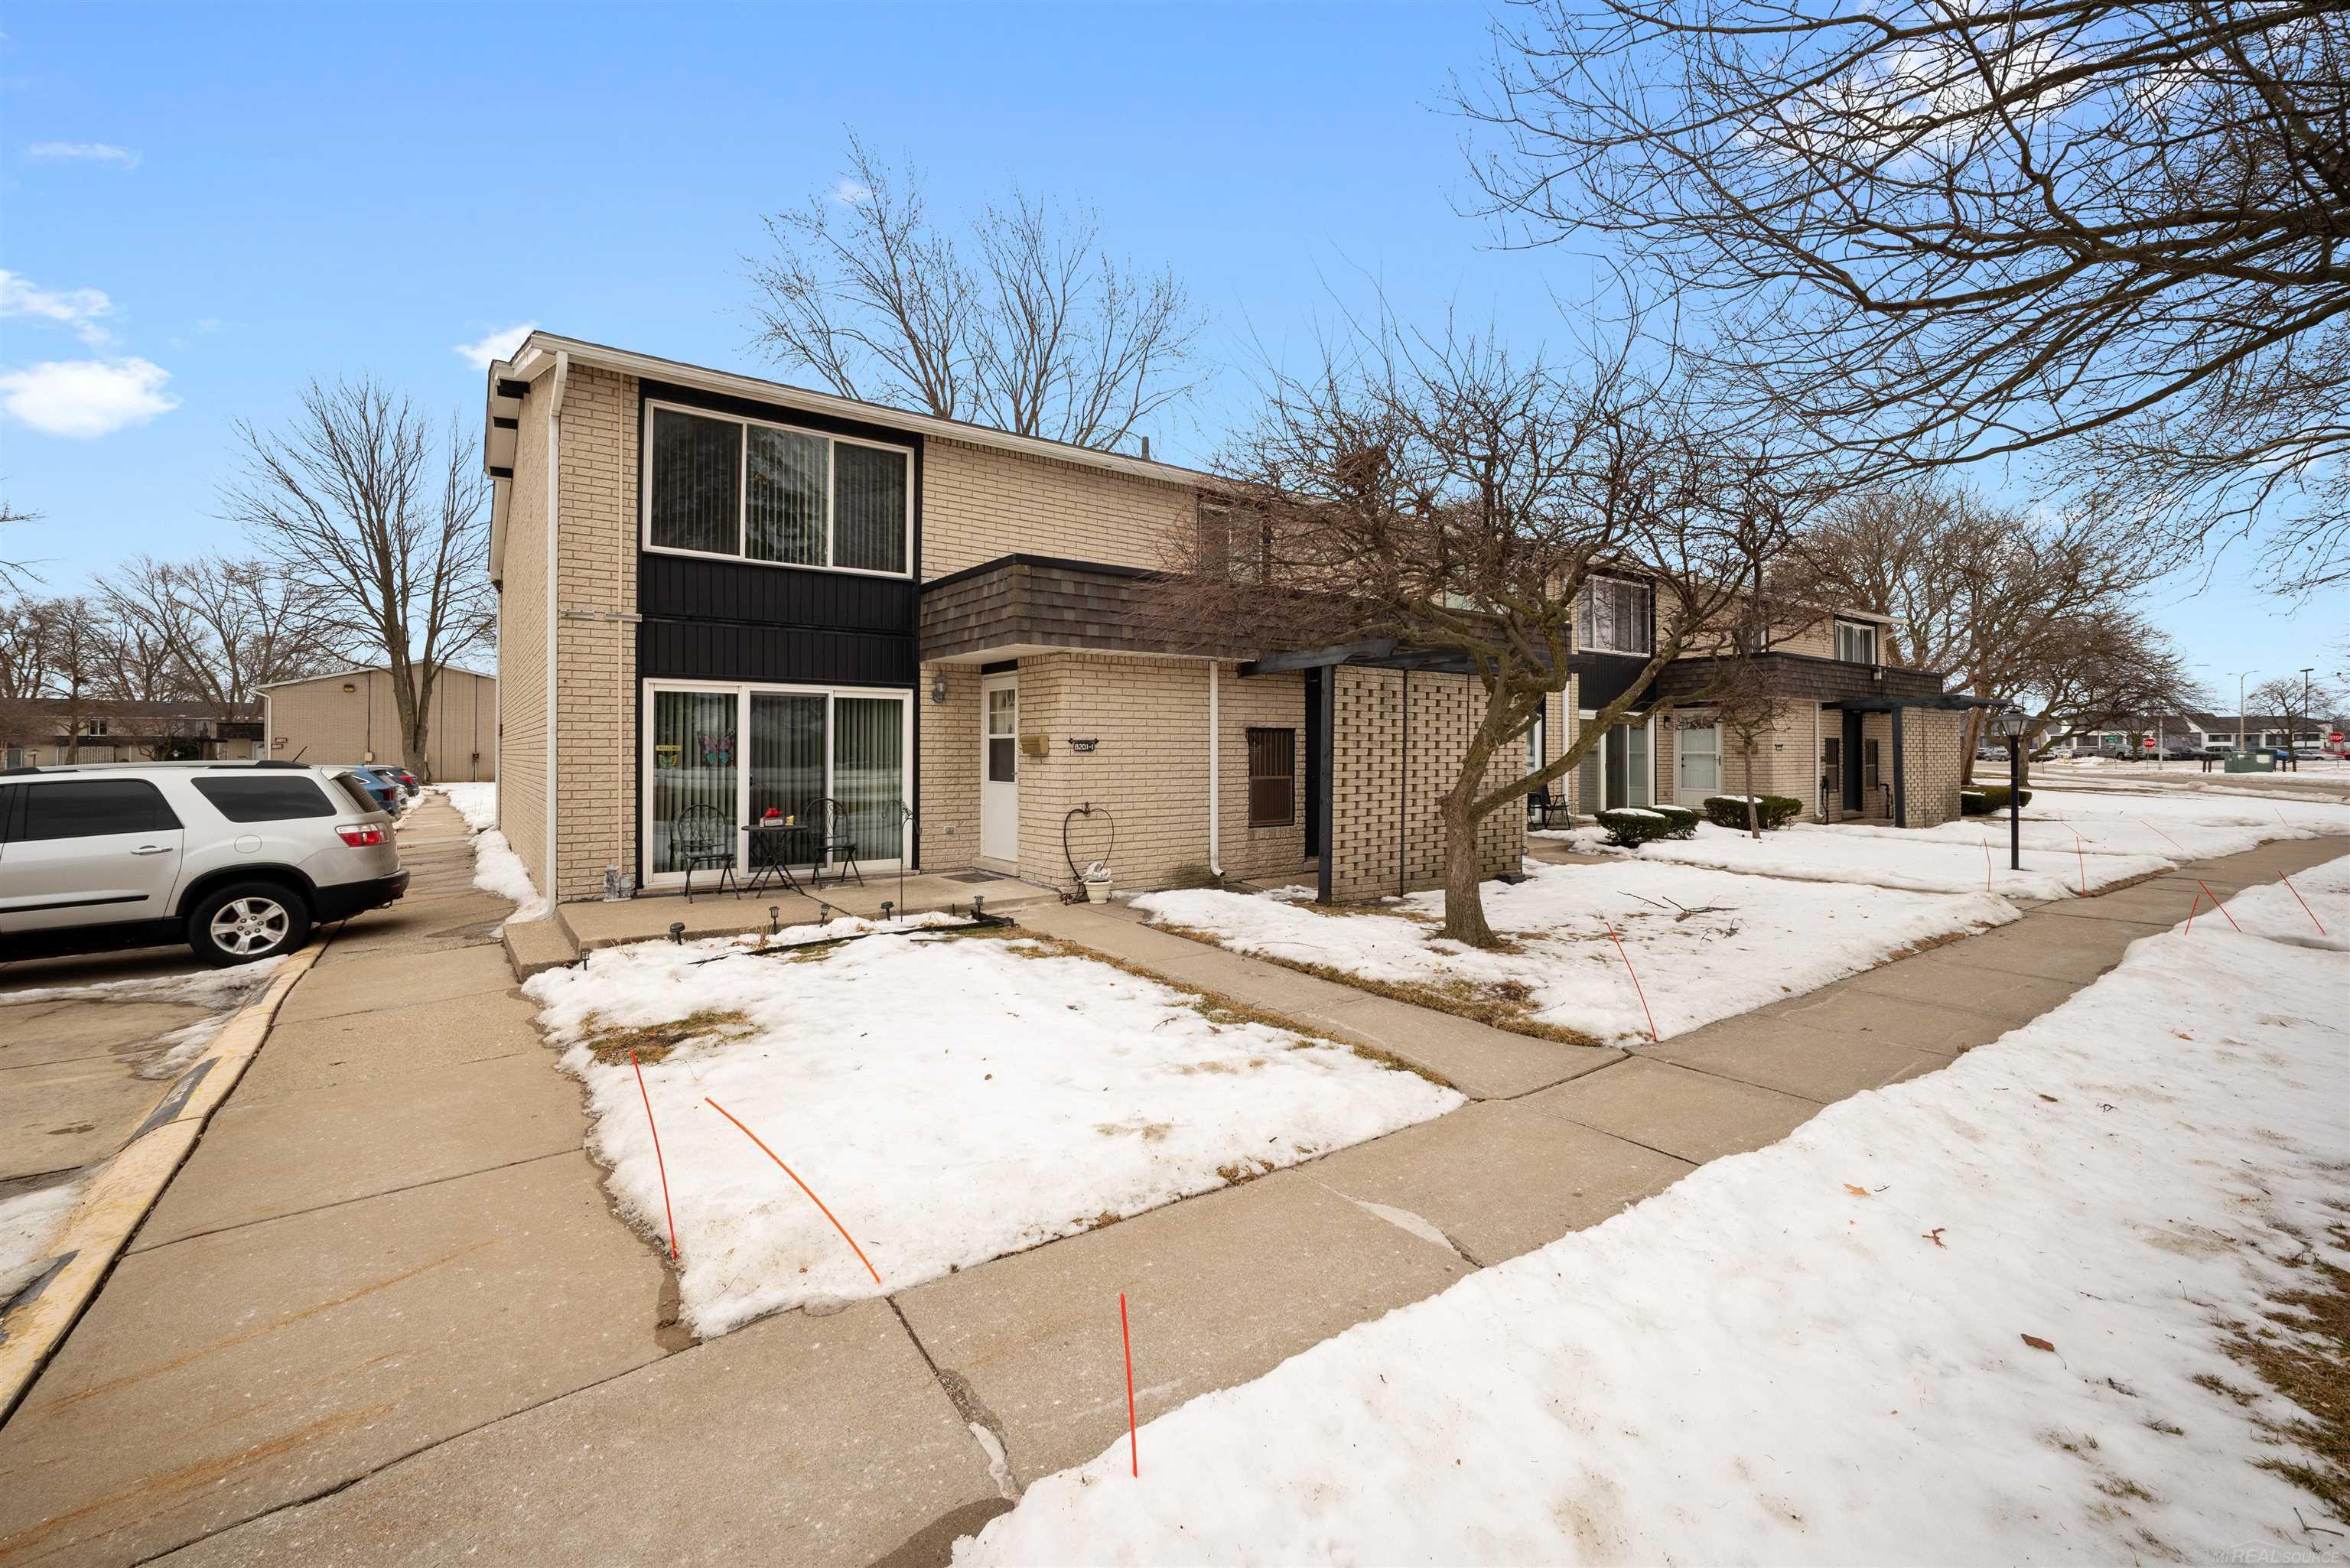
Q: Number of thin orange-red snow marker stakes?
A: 12